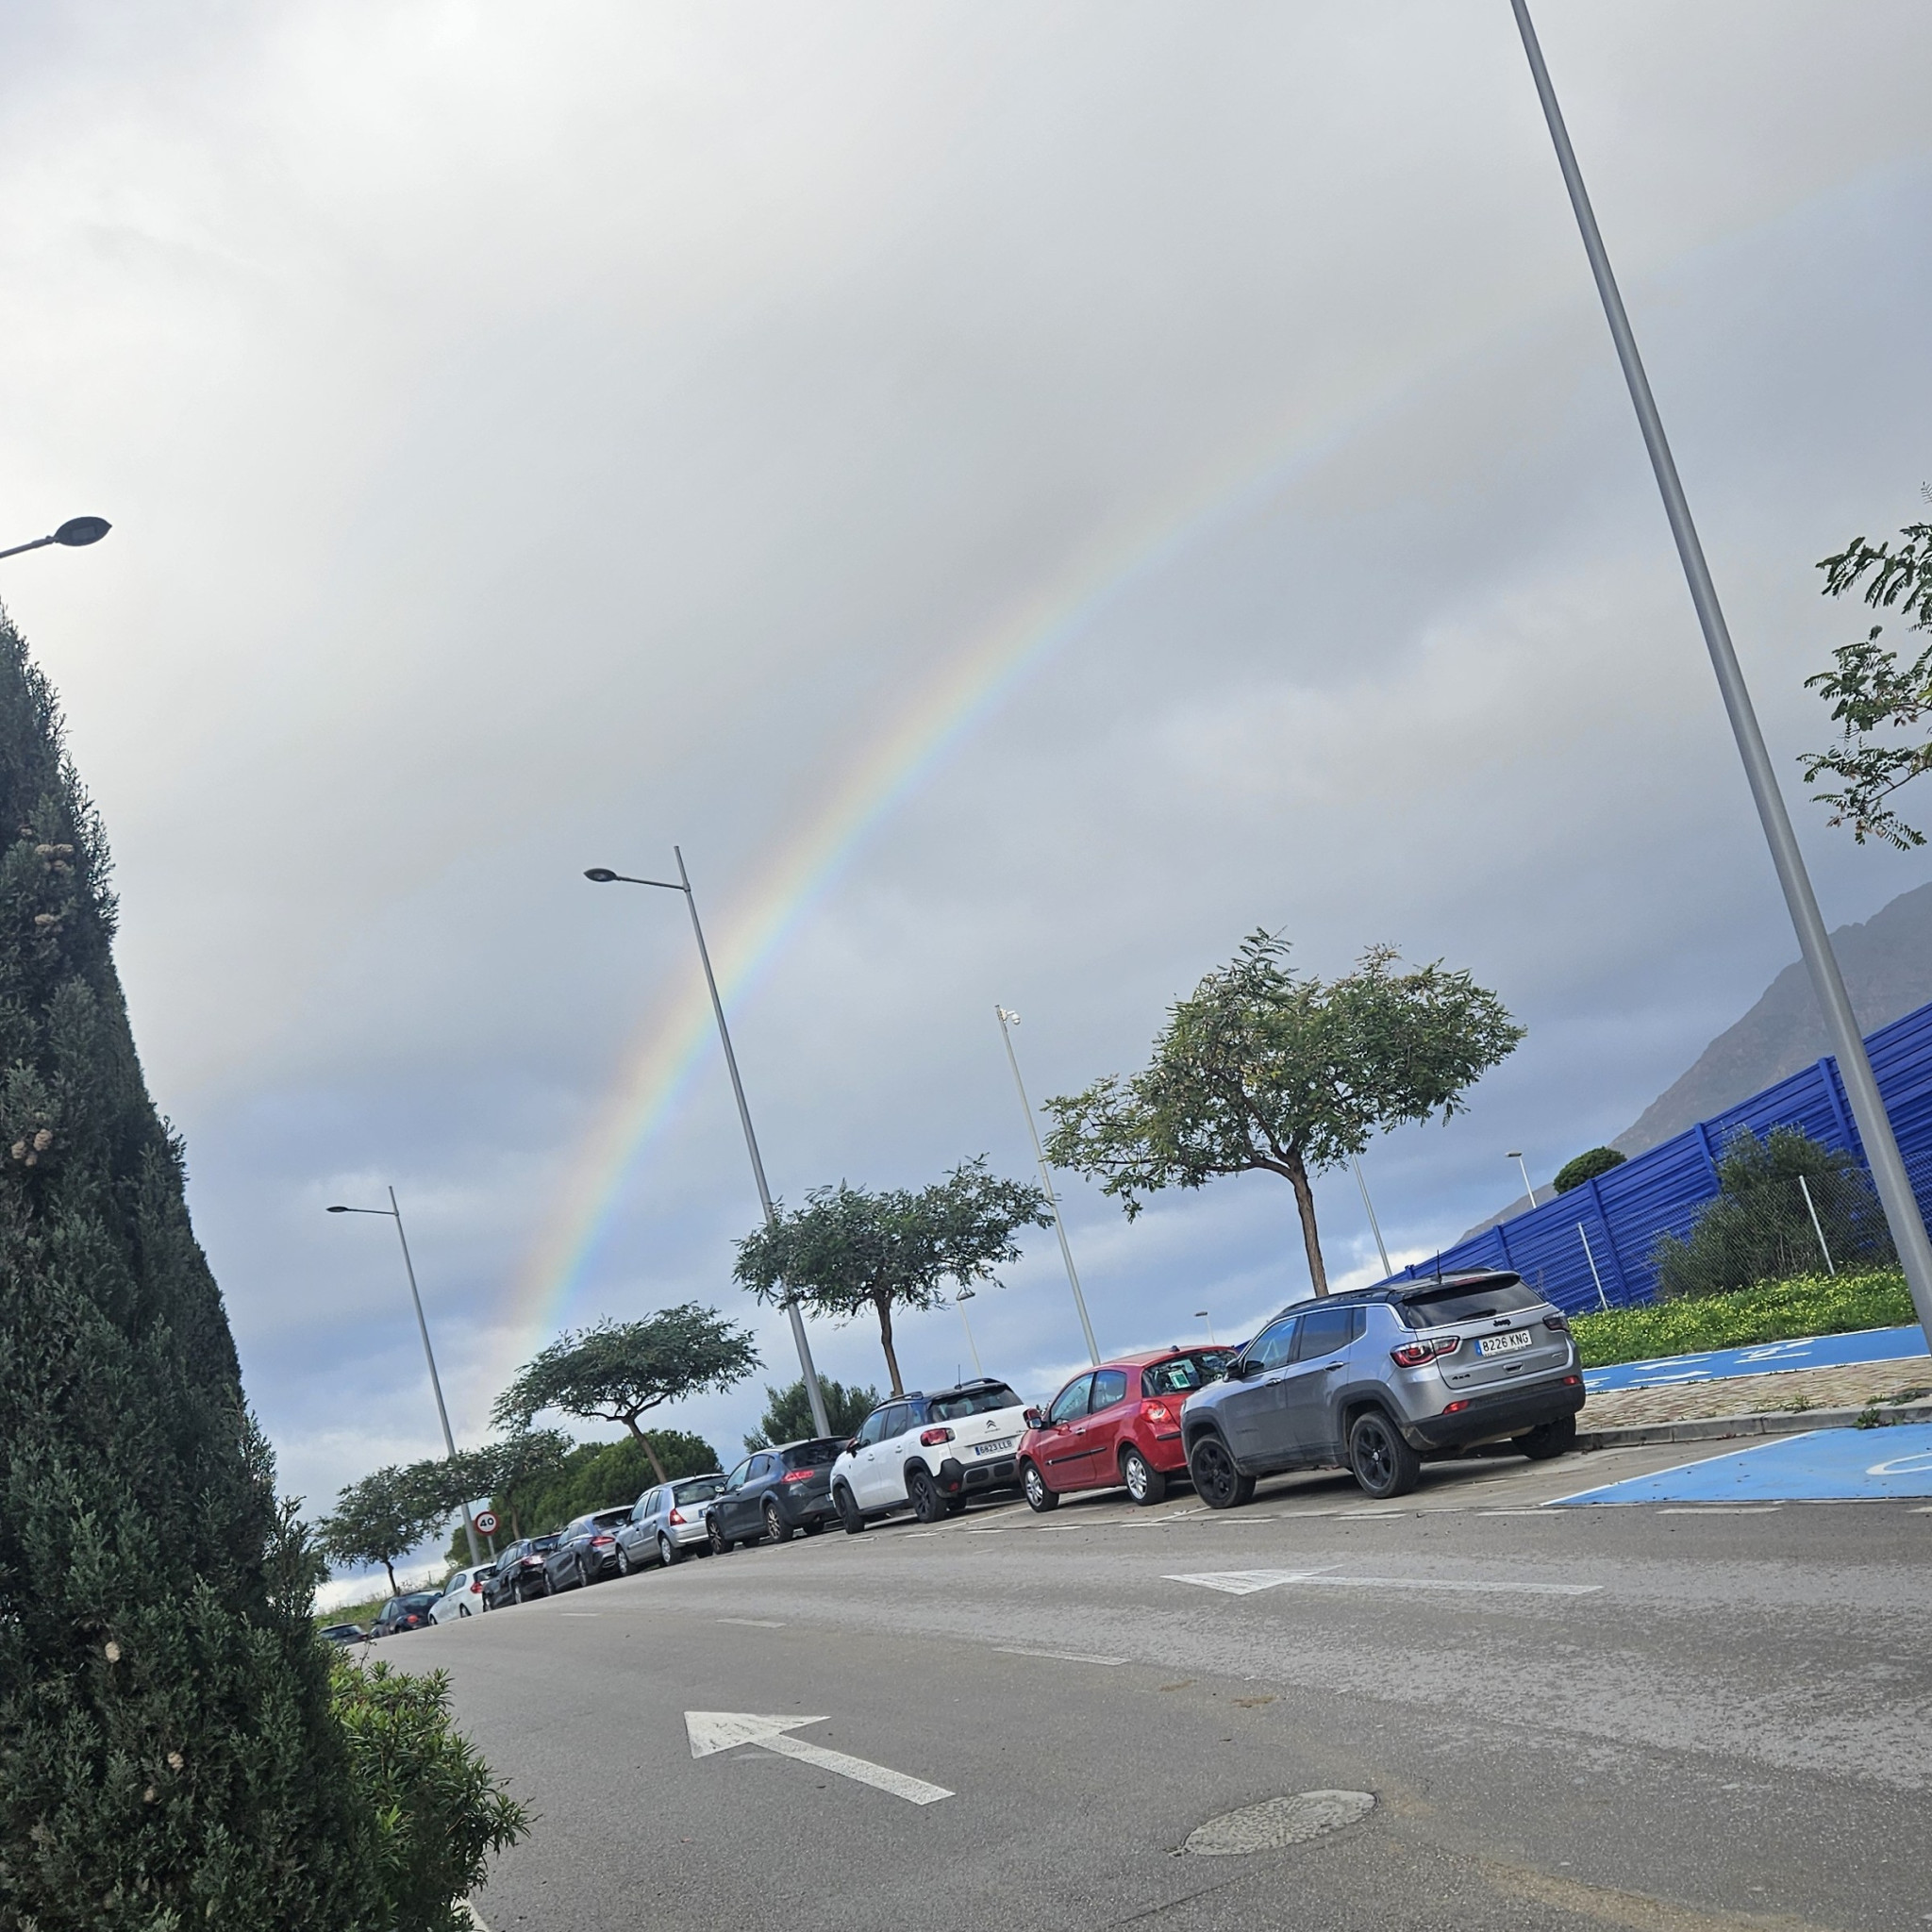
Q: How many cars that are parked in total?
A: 10